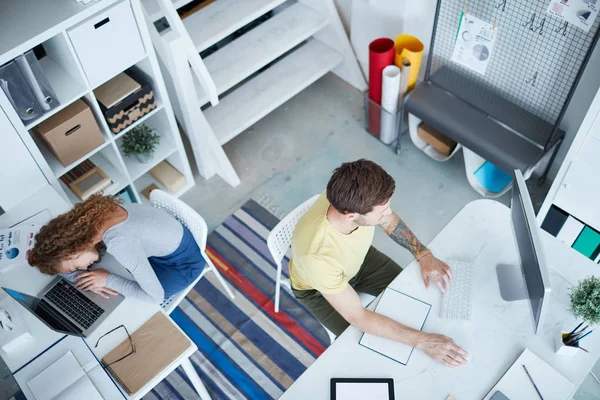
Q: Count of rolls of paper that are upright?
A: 4